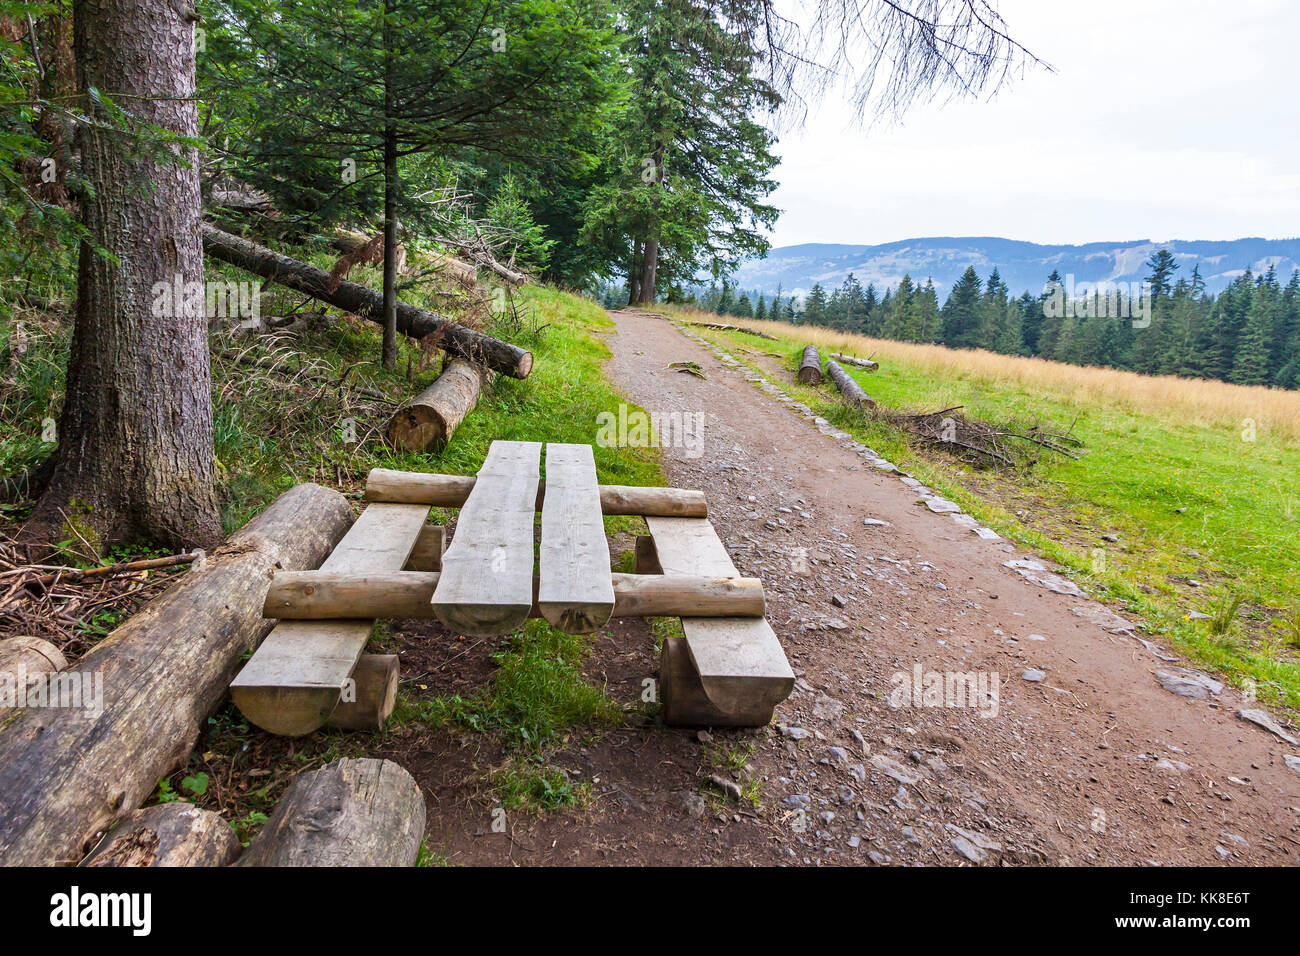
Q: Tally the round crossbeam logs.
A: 2